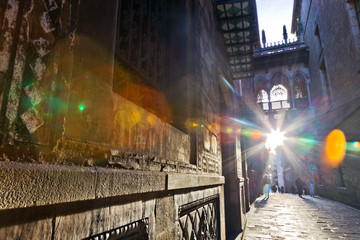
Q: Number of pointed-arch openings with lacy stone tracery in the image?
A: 3